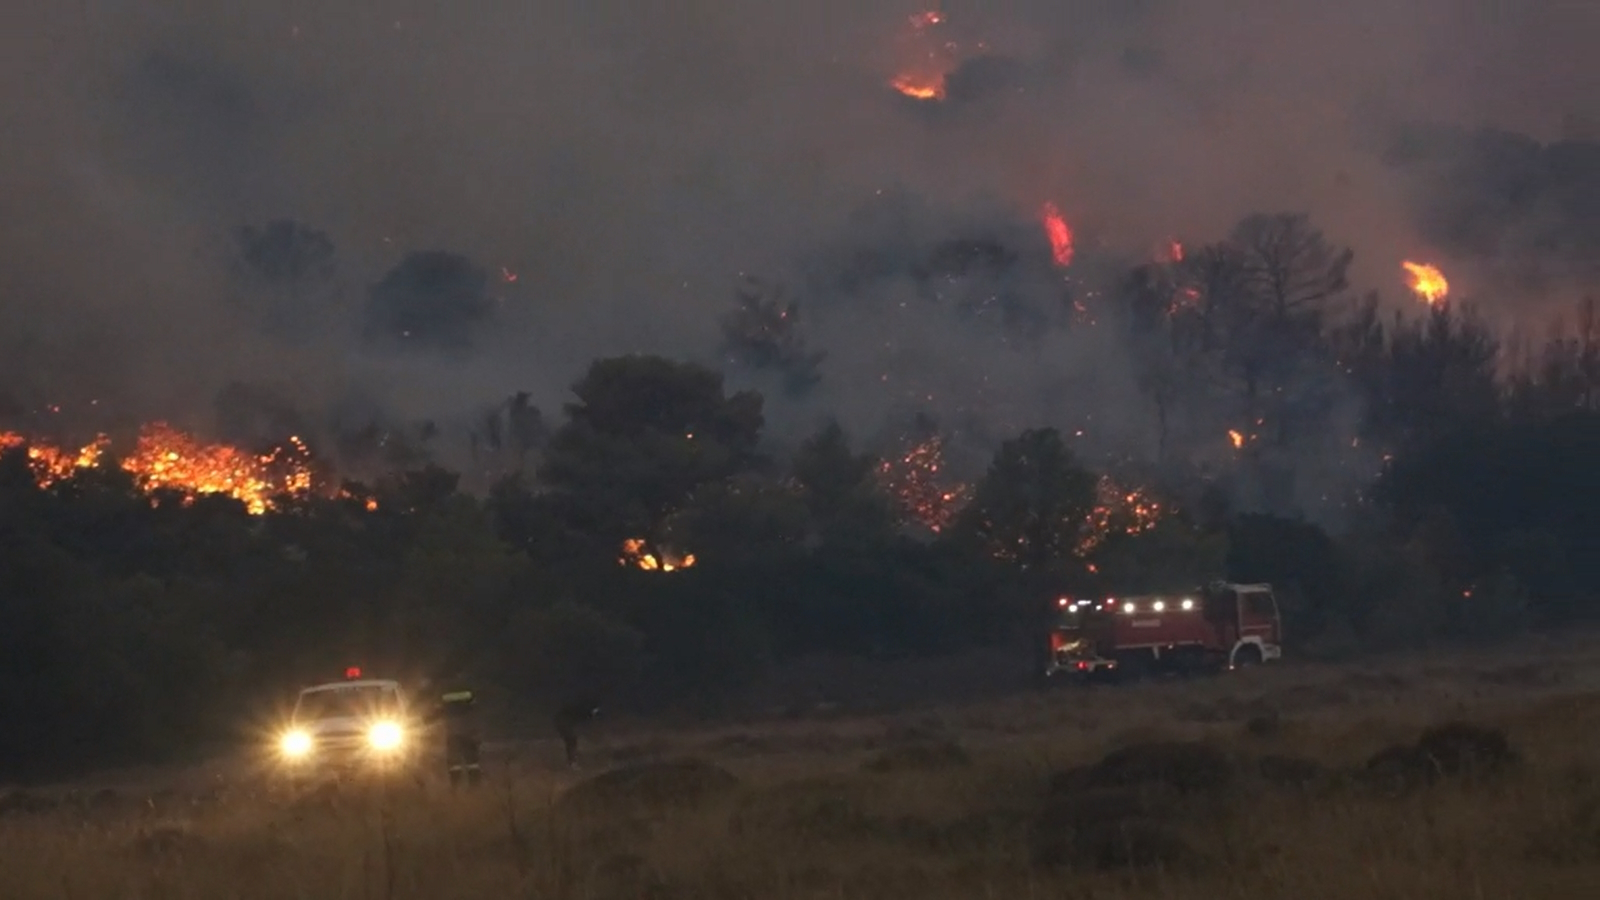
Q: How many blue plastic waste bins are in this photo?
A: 0